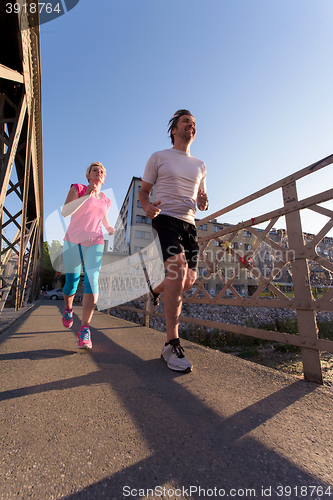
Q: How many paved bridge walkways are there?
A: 1